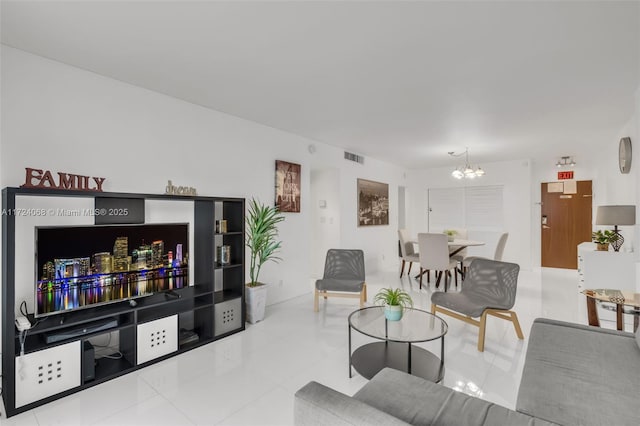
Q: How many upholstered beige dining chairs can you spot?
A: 4